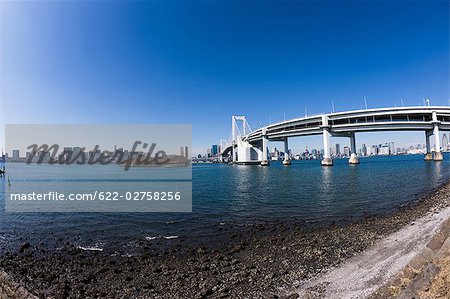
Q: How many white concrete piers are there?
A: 6